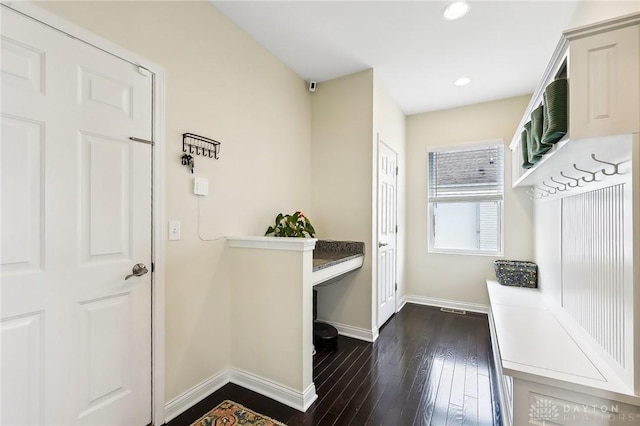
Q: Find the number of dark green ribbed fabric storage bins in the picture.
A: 4